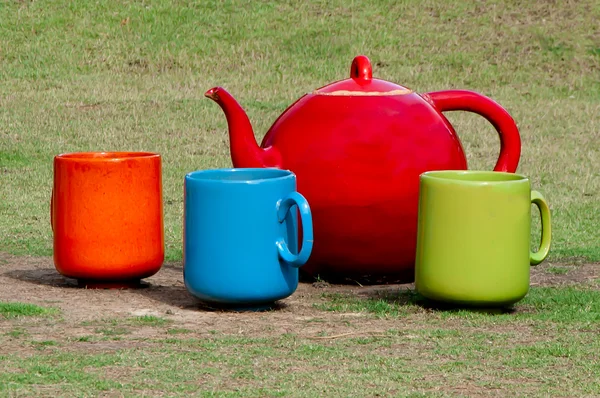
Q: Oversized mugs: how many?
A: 3